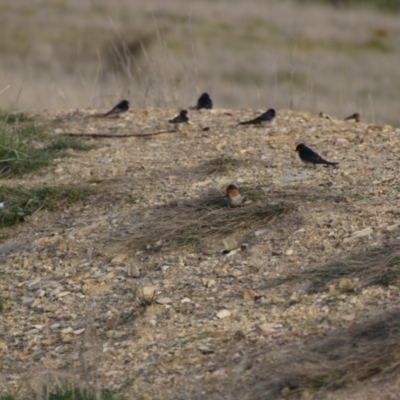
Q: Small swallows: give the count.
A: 7